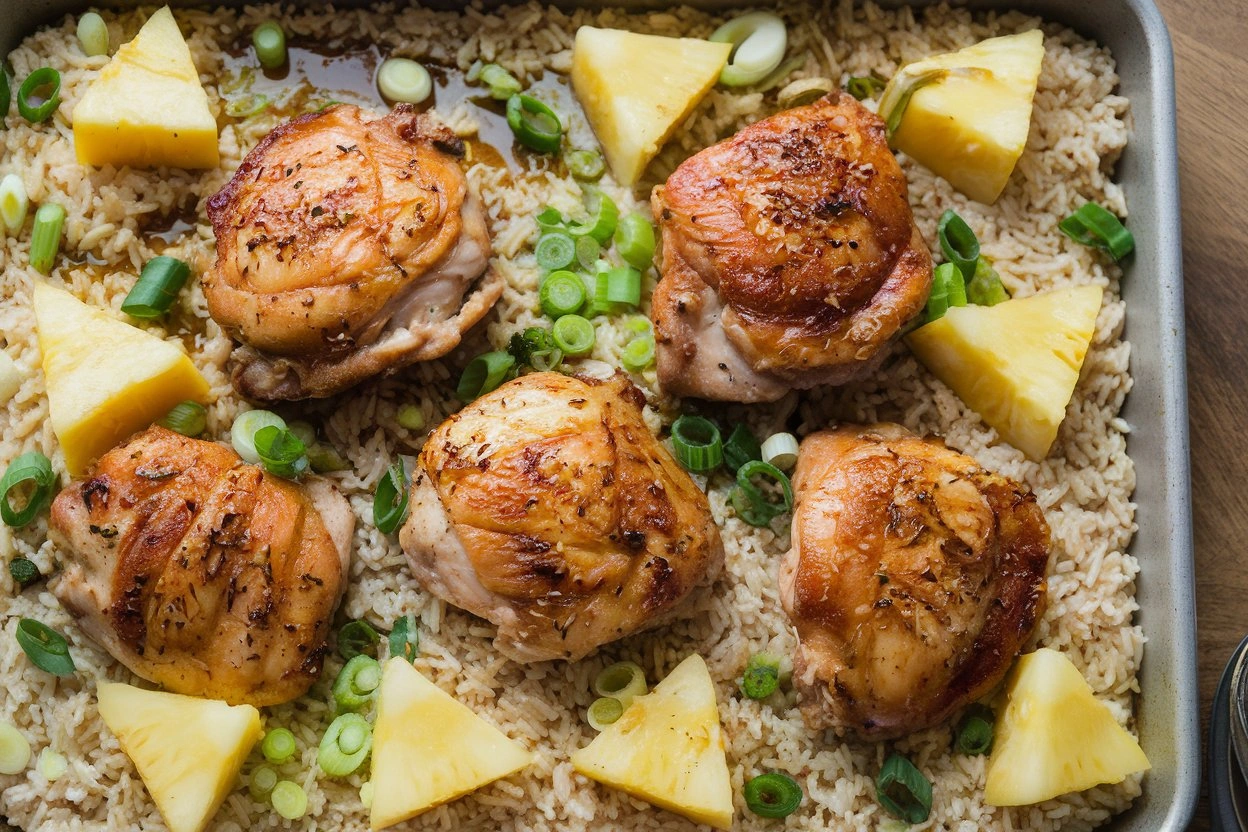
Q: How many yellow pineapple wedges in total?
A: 9